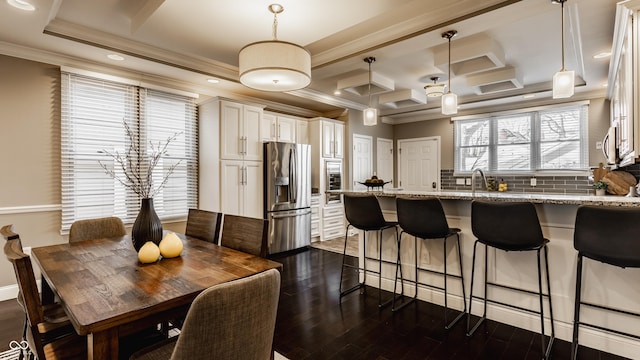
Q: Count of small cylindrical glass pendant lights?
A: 3